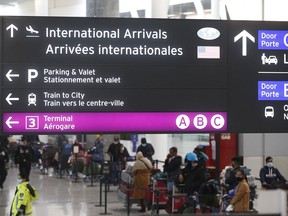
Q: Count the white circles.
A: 3